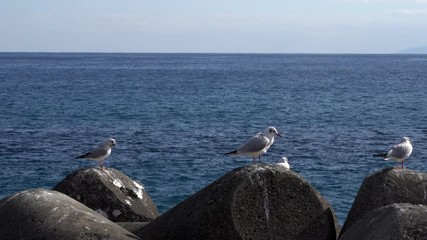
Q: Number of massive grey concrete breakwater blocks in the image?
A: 5